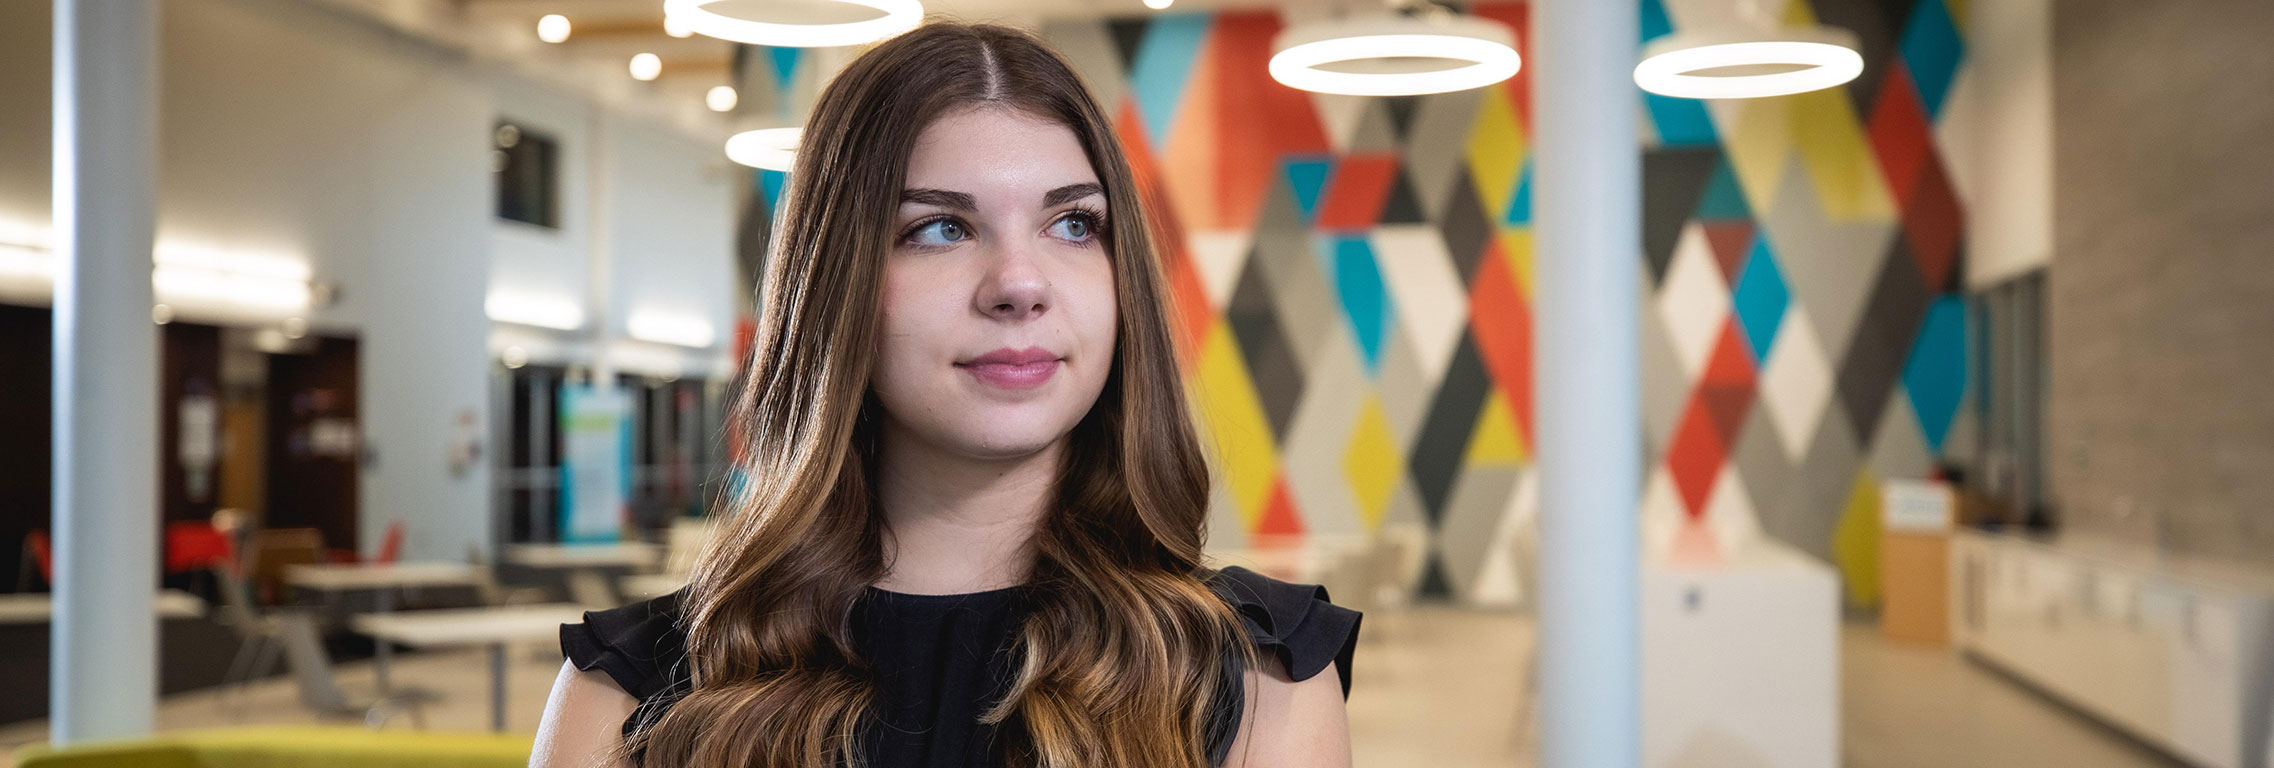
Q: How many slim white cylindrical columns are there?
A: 2